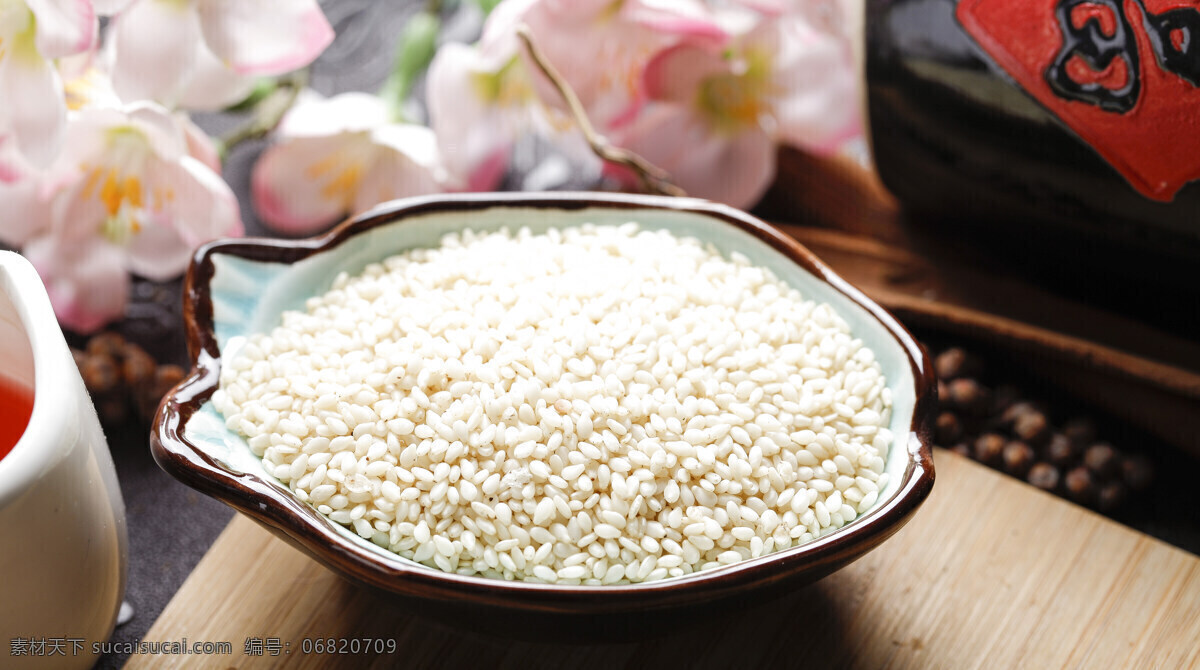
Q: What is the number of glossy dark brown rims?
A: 1